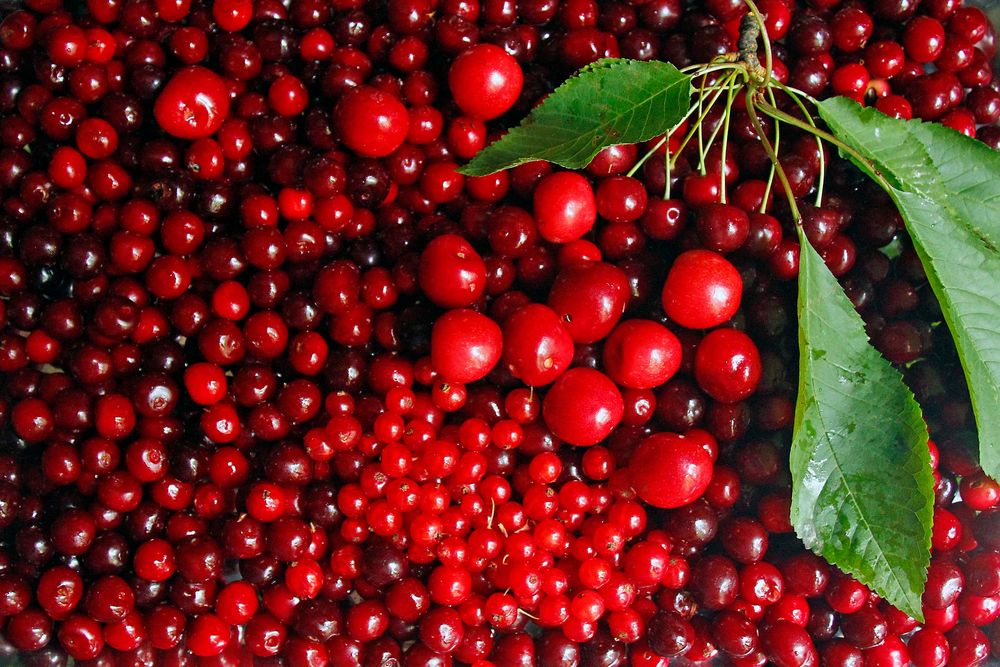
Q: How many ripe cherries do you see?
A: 13